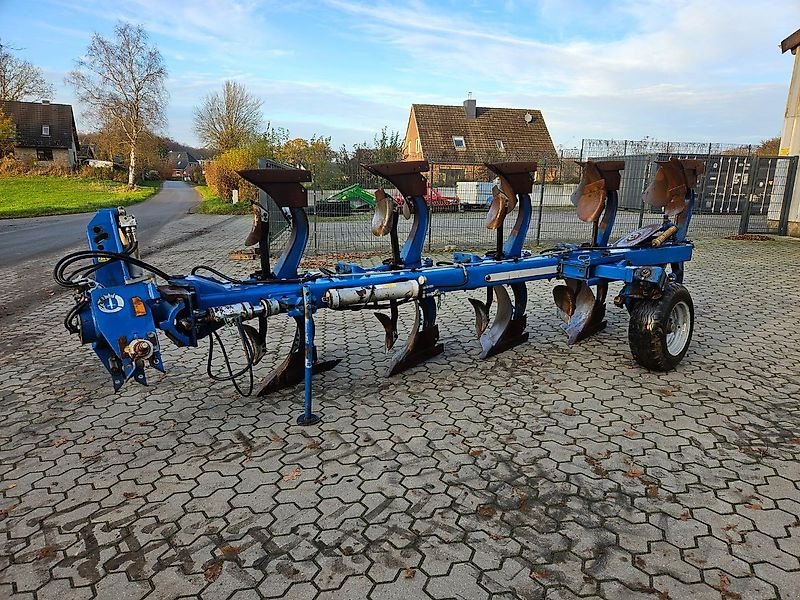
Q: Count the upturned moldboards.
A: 5